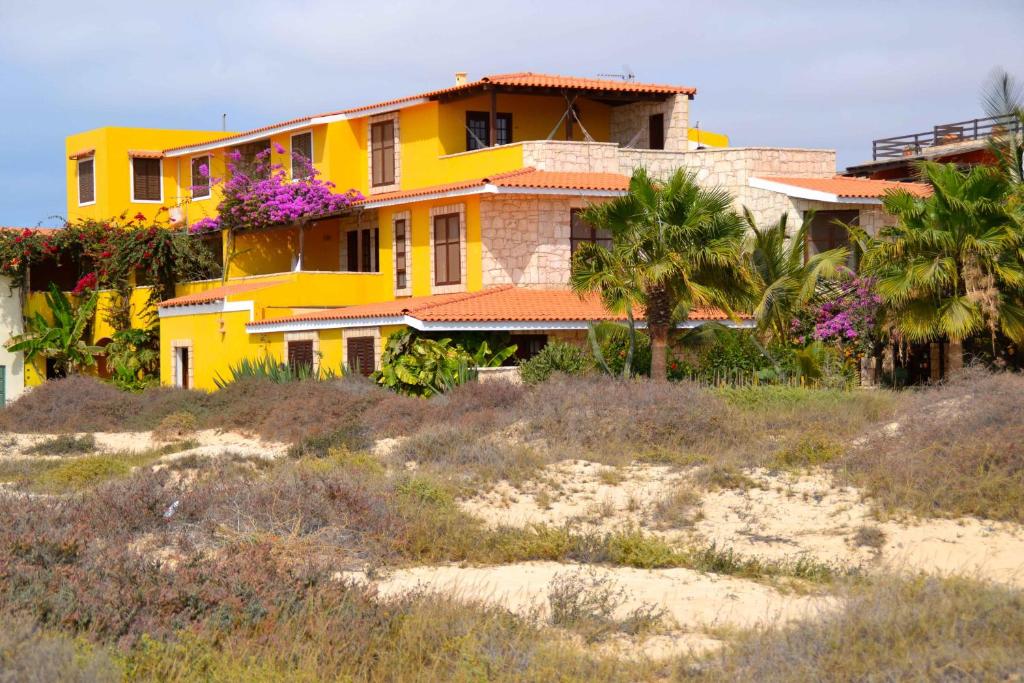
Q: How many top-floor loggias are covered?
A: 1